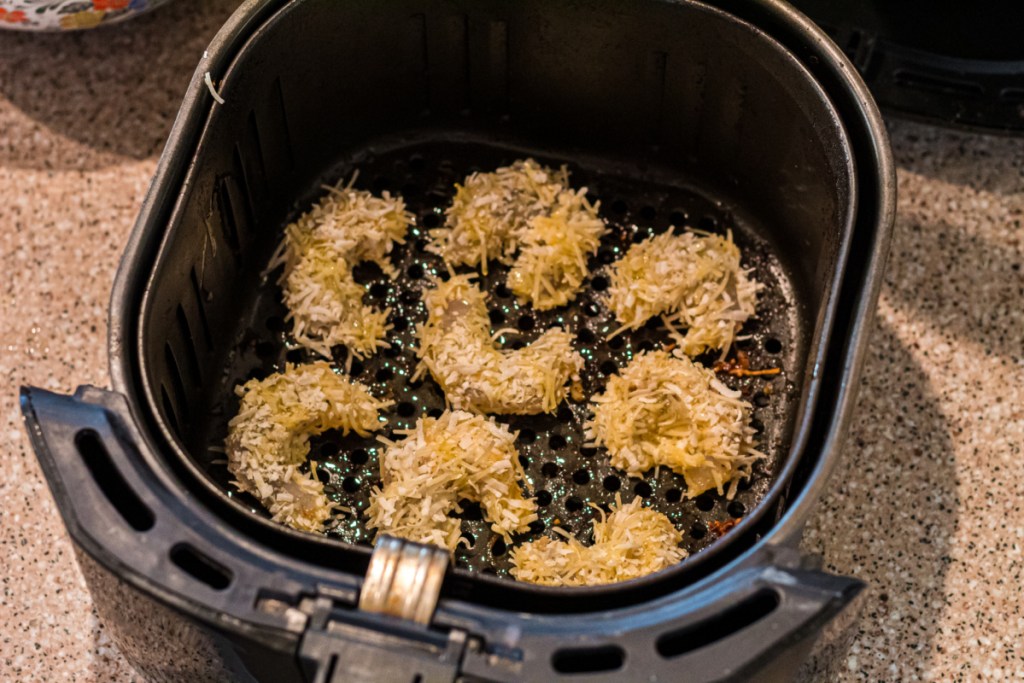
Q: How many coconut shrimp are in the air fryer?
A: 8